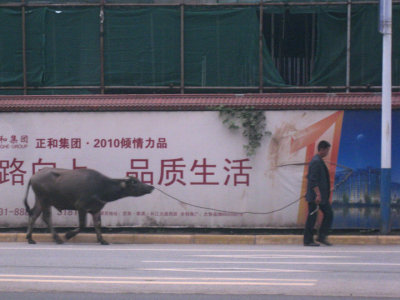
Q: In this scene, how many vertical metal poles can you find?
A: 6